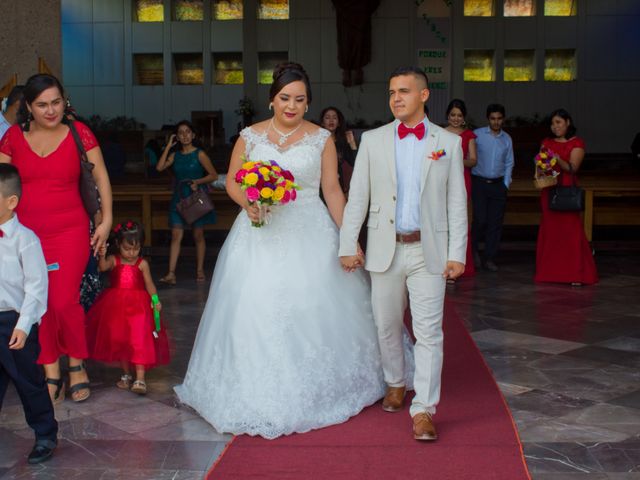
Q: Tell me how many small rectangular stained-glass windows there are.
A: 14